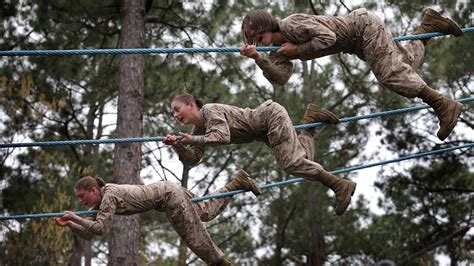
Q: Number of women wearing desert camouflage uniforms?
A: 3